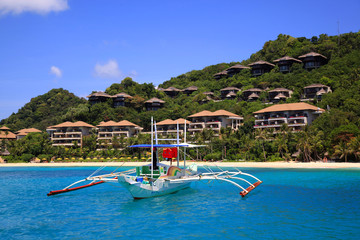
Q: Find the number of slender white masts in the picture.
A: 4